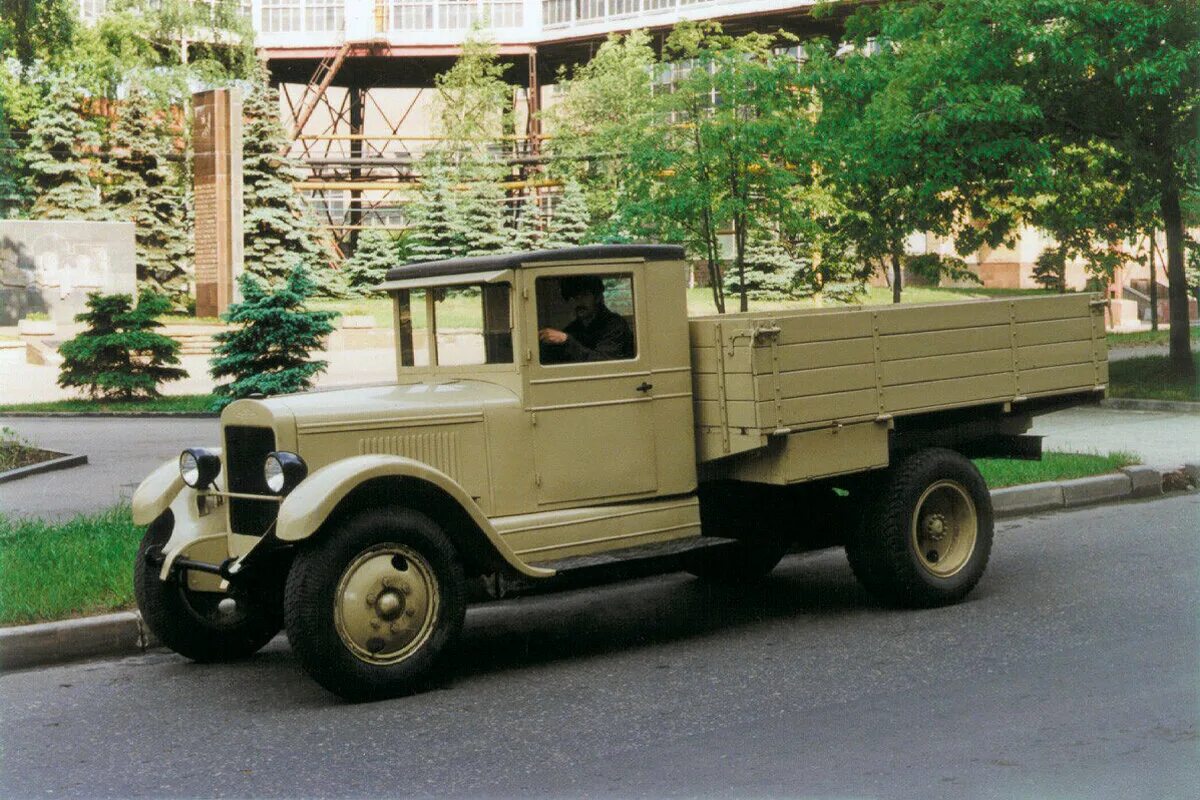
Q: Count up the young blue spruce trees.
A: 2